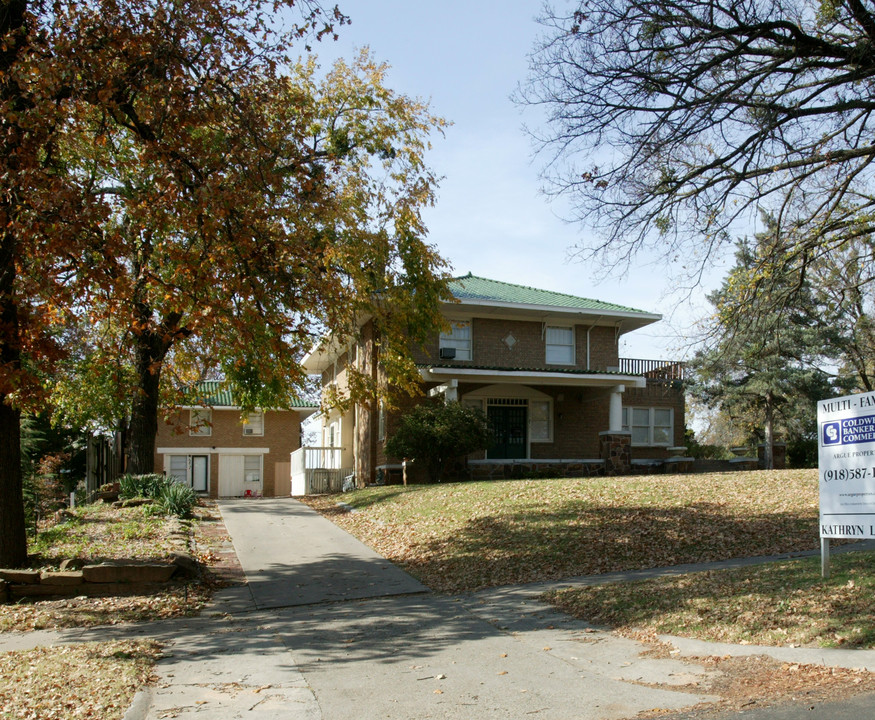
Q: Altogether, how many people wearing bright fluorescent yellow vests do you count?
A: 0